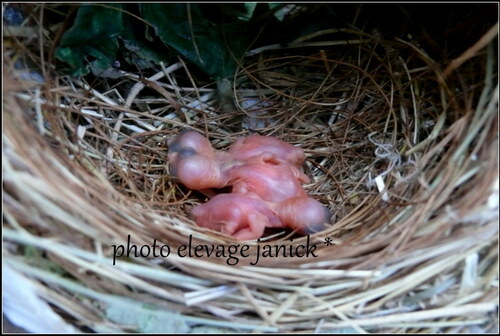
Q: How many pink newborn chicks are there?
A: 3